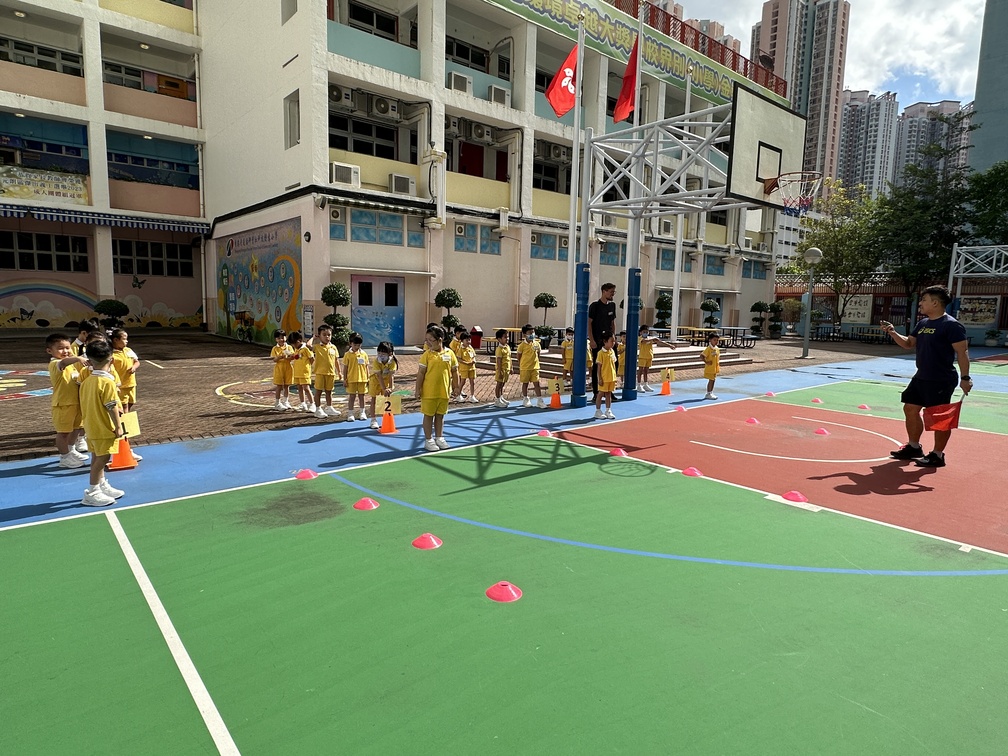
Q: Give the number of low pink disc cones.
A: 14